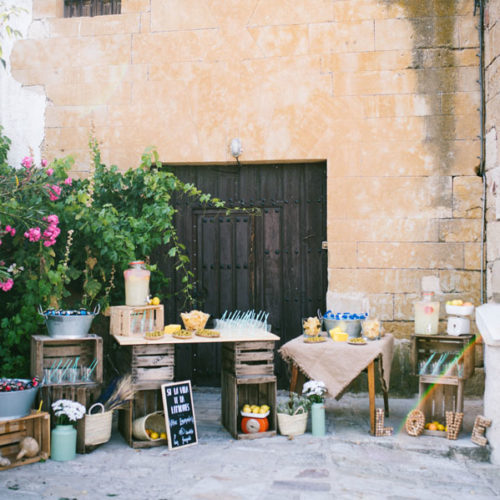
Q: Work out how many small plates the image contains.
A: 5